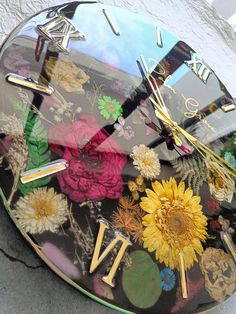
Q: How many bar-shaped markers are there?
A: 7